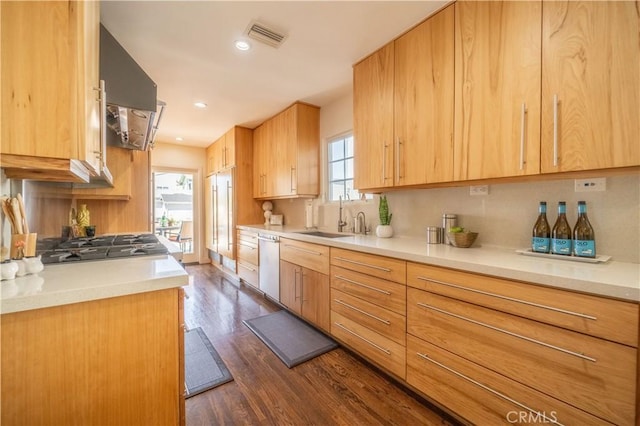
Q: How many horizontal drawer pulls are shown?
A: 11